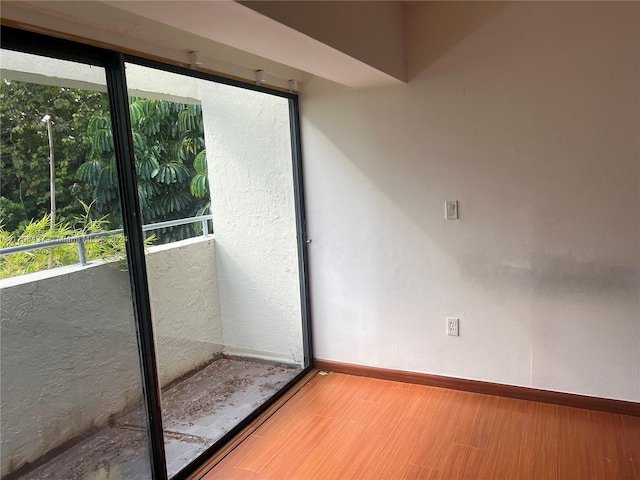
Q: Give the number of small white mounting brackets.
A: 3